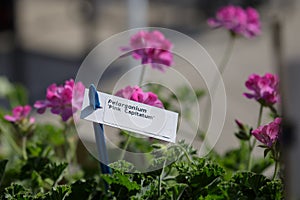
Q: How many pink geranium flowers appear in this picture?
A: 7